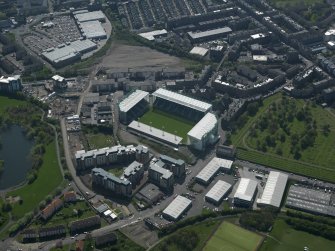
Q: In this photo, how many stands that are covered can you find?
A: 4